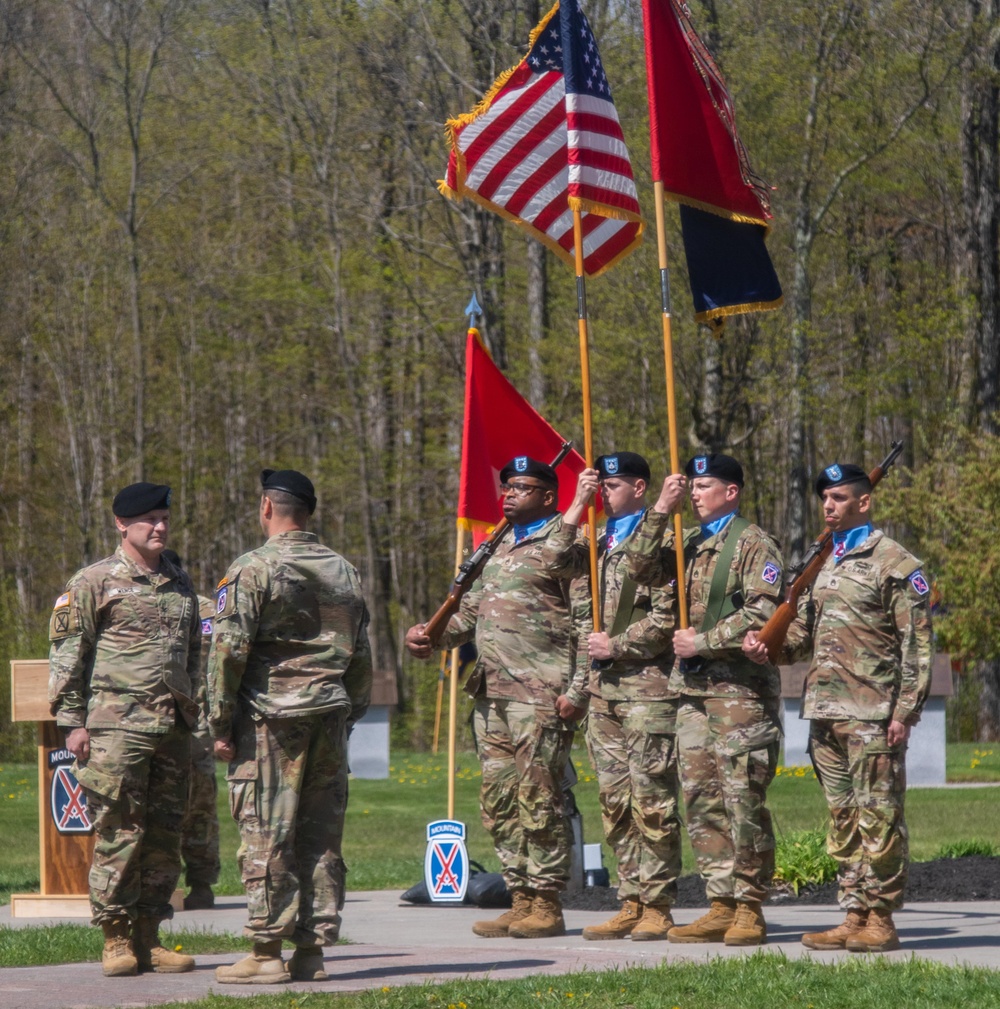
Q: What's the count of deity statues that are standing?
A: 0